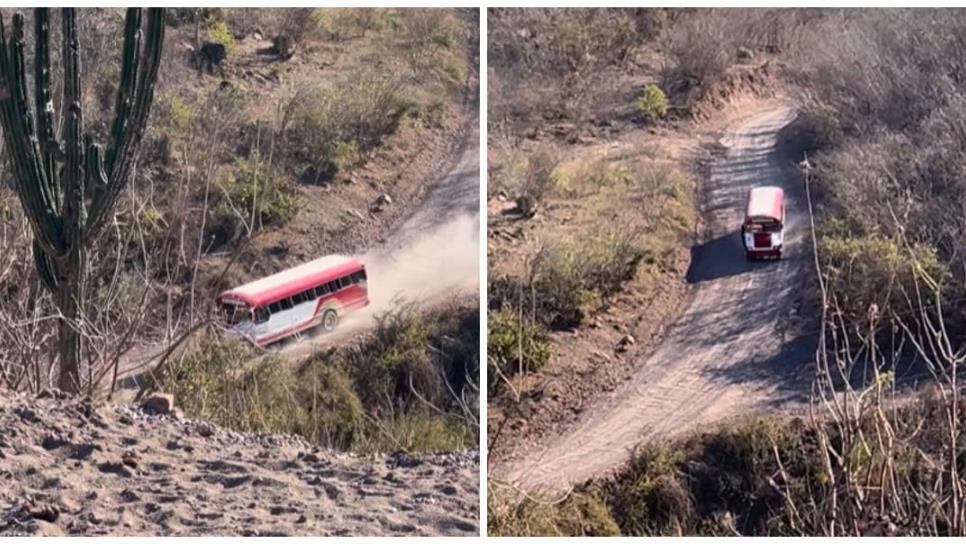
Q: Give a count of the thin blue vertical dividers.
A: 0